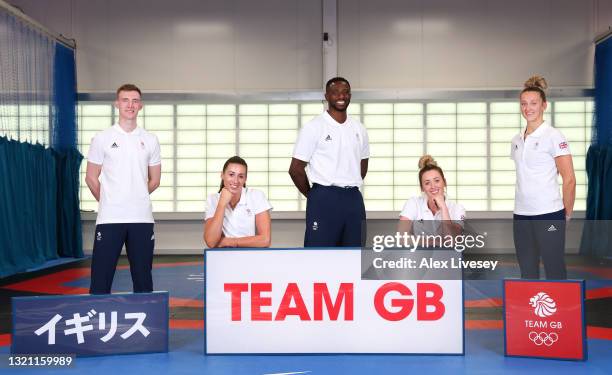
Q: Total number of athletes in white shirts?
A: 5